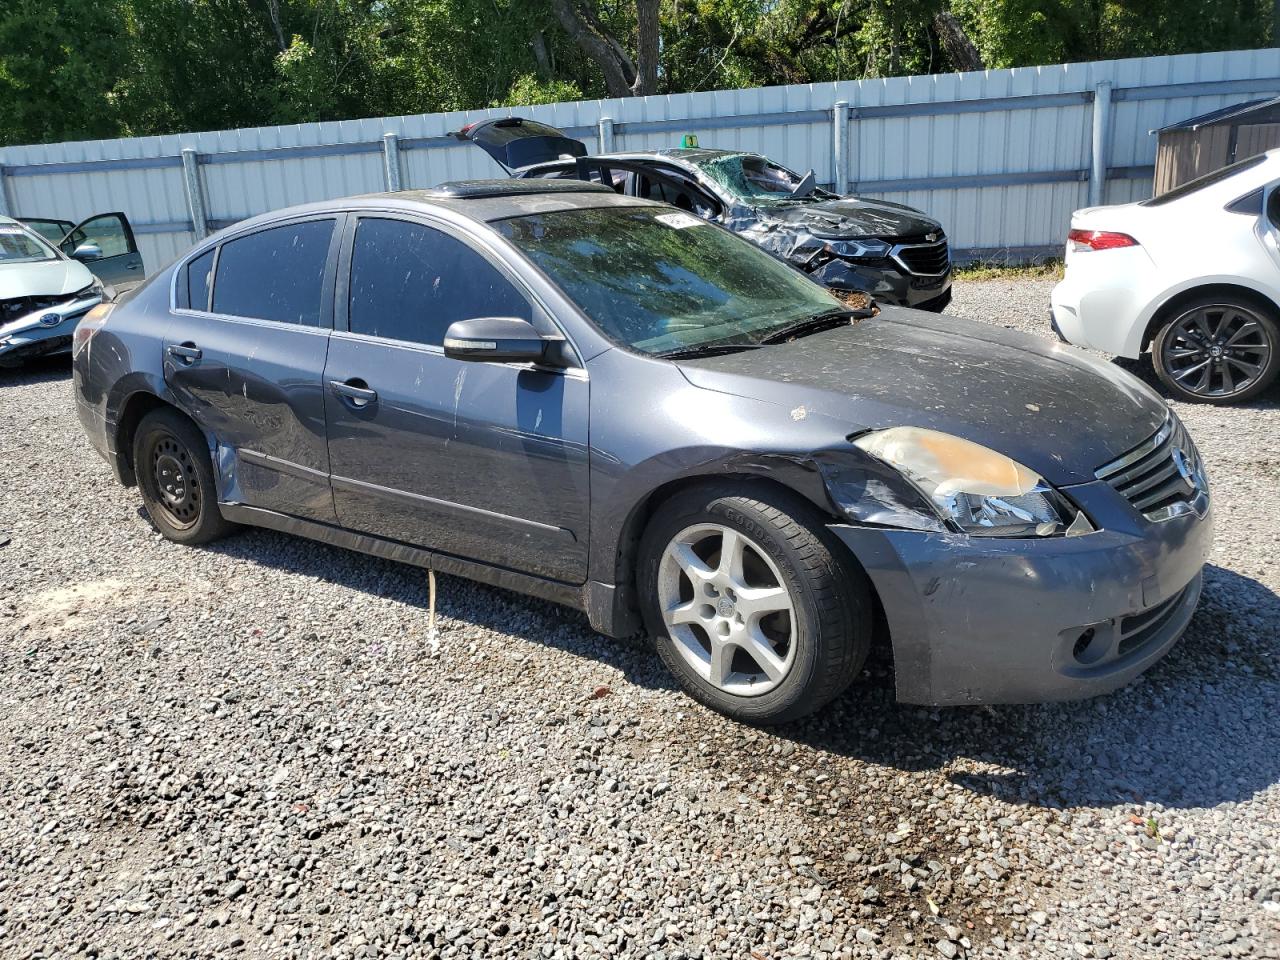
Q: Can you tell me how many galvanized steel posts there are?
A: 6